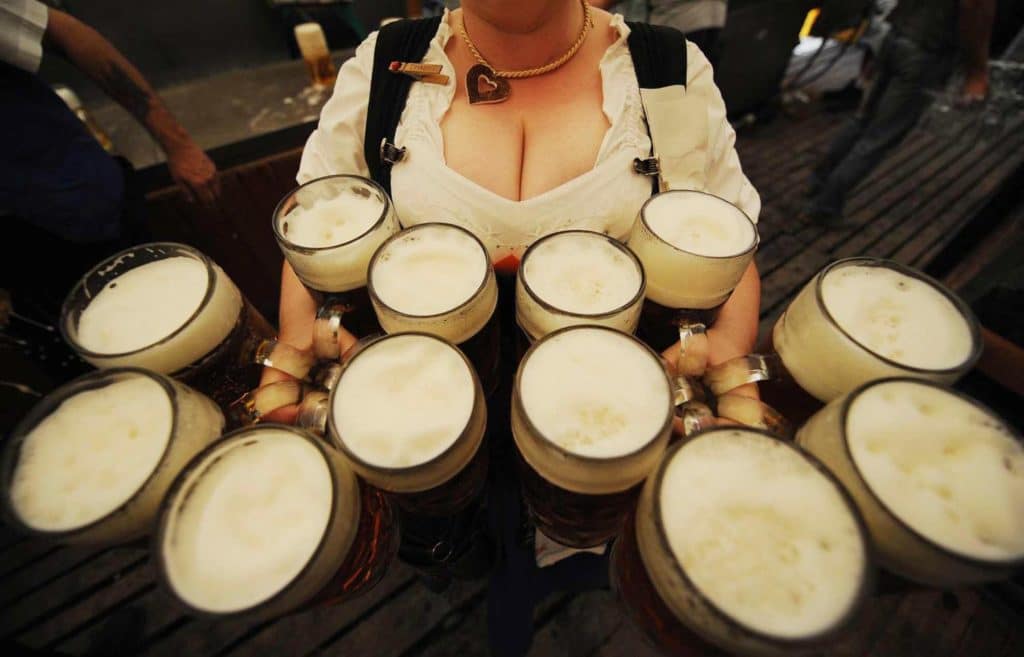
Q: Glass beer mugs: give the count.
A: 12